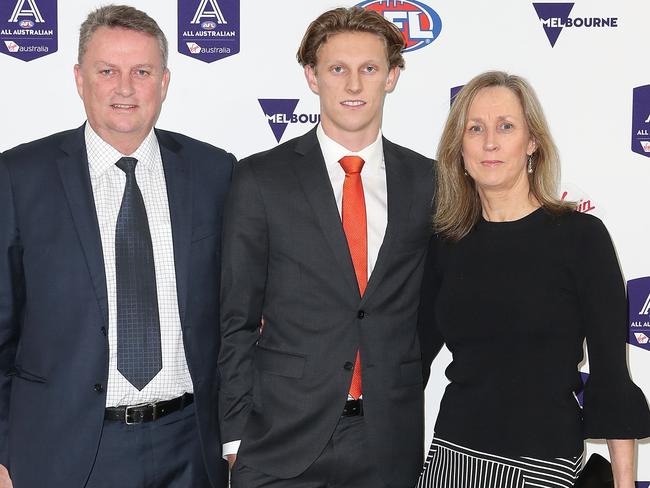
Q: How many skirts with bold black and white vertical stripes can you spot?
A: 1